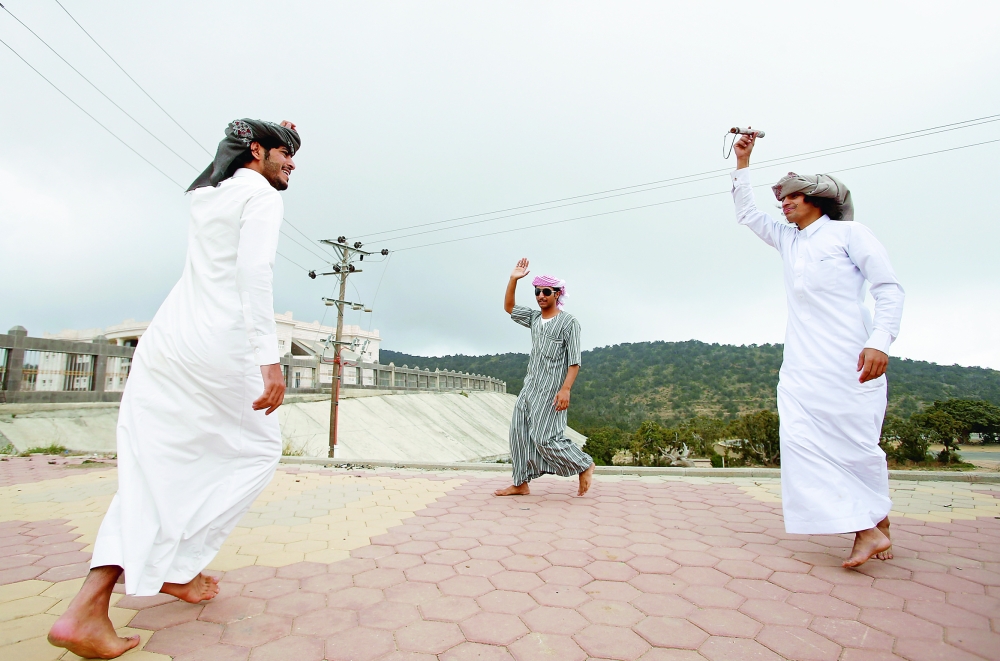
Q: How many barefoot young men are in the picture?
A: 3